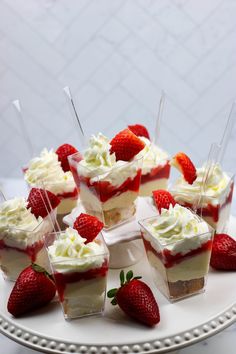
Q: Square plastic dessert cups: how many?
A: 7